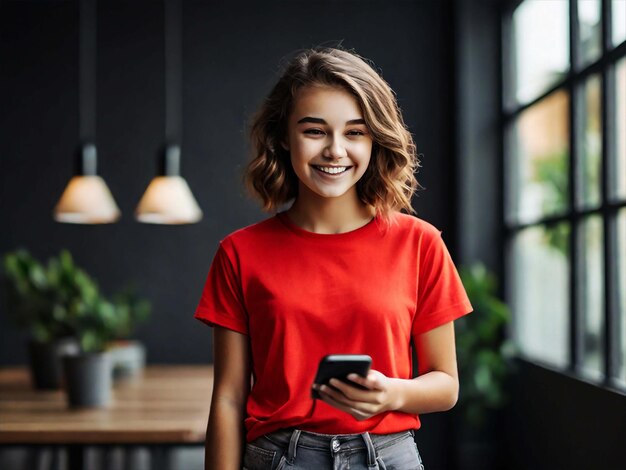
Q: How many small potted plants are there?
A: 3